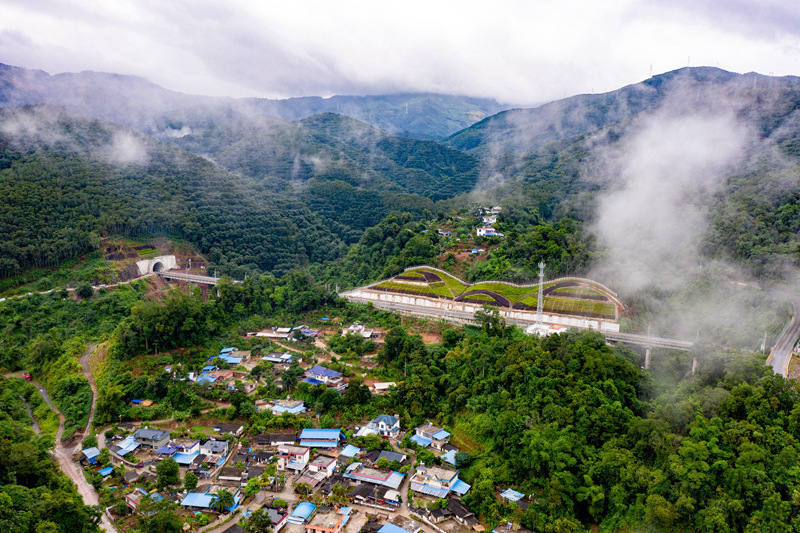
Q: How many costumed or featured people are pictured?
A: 0